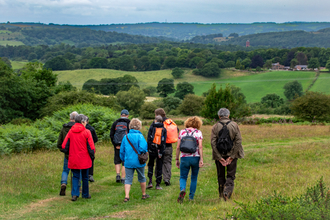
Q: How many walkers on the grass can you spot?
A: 9